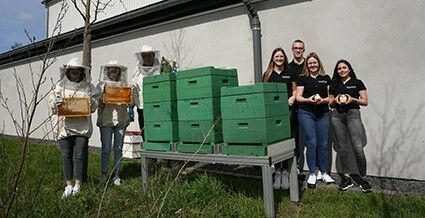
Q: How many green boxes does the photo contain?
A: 8